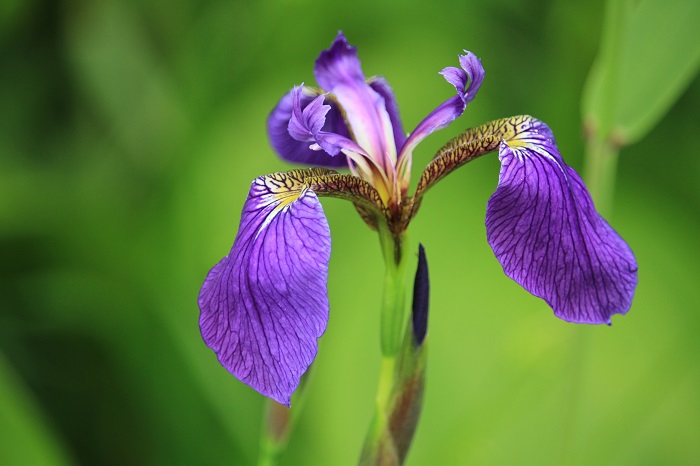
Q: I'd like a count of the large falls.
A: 2